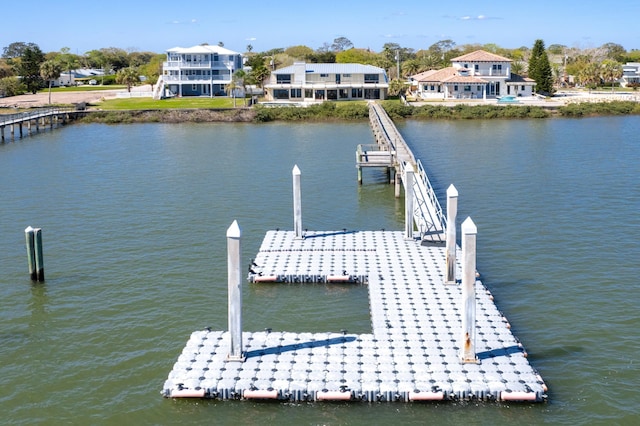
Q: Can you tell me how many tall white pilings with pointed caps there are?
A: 5